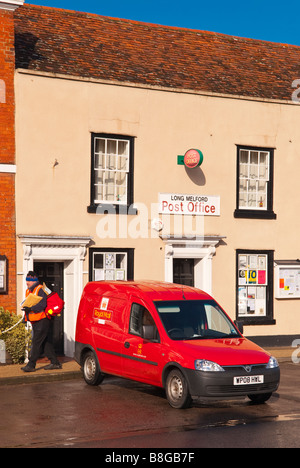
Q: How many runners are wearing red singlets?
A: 0